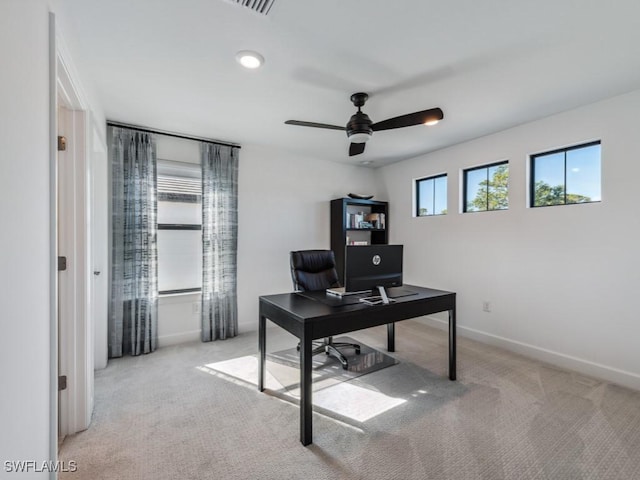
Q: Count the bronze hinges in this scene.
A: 3